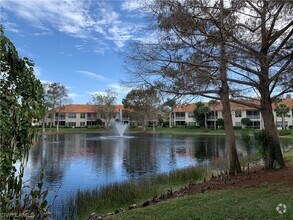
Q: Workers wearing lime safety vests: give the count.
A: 0